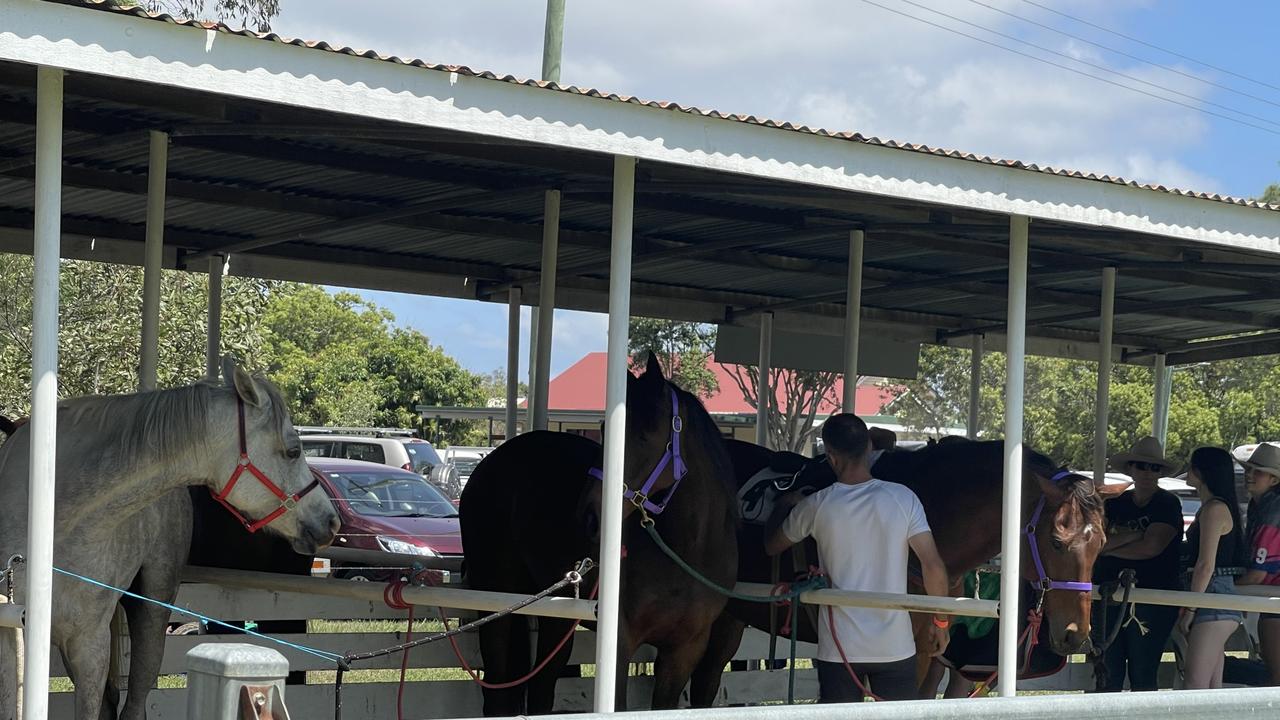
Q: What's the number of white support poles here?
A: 12